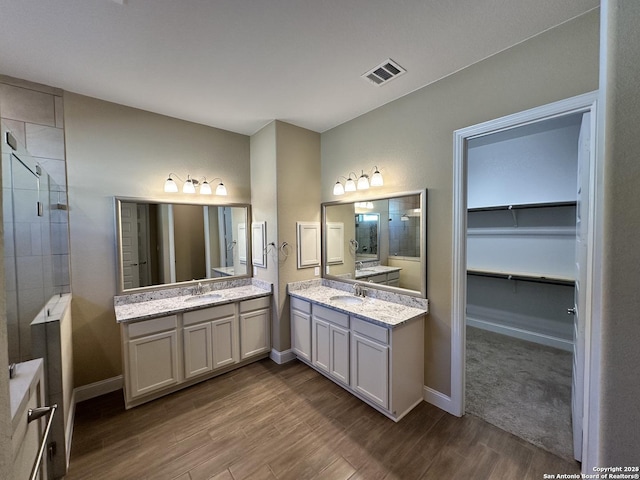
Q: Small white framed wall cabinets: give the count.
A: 2